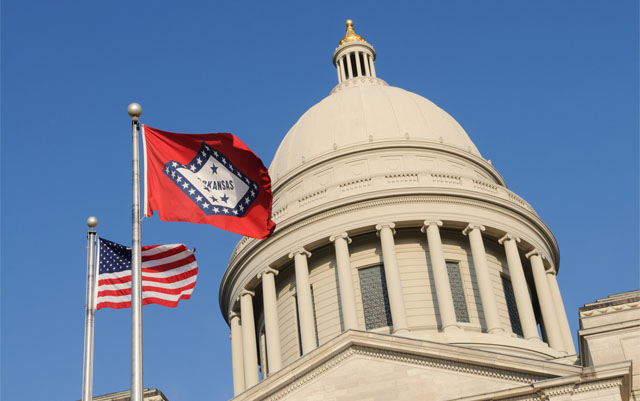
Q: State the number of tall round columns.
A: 11